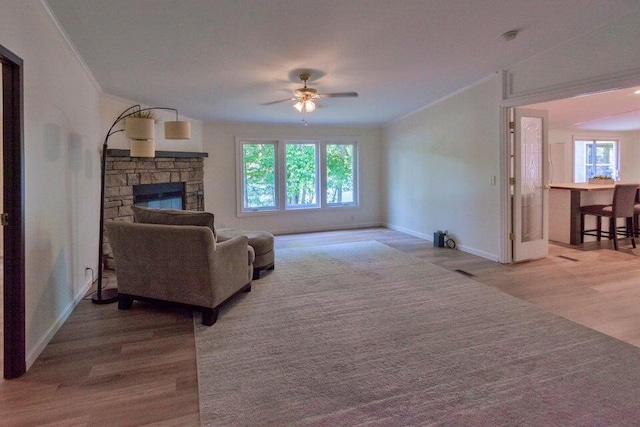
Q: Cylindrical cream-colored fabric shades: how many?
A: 3